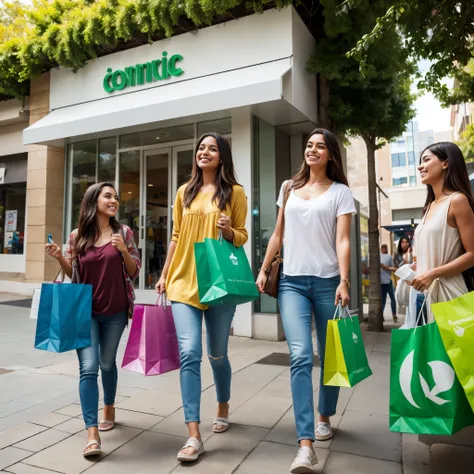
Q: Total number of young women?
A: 4